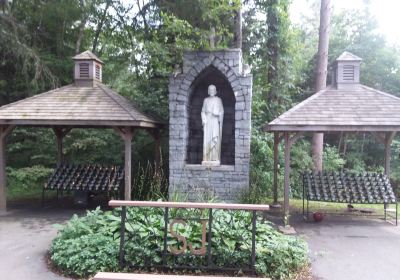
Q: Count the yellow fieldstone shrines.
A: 0